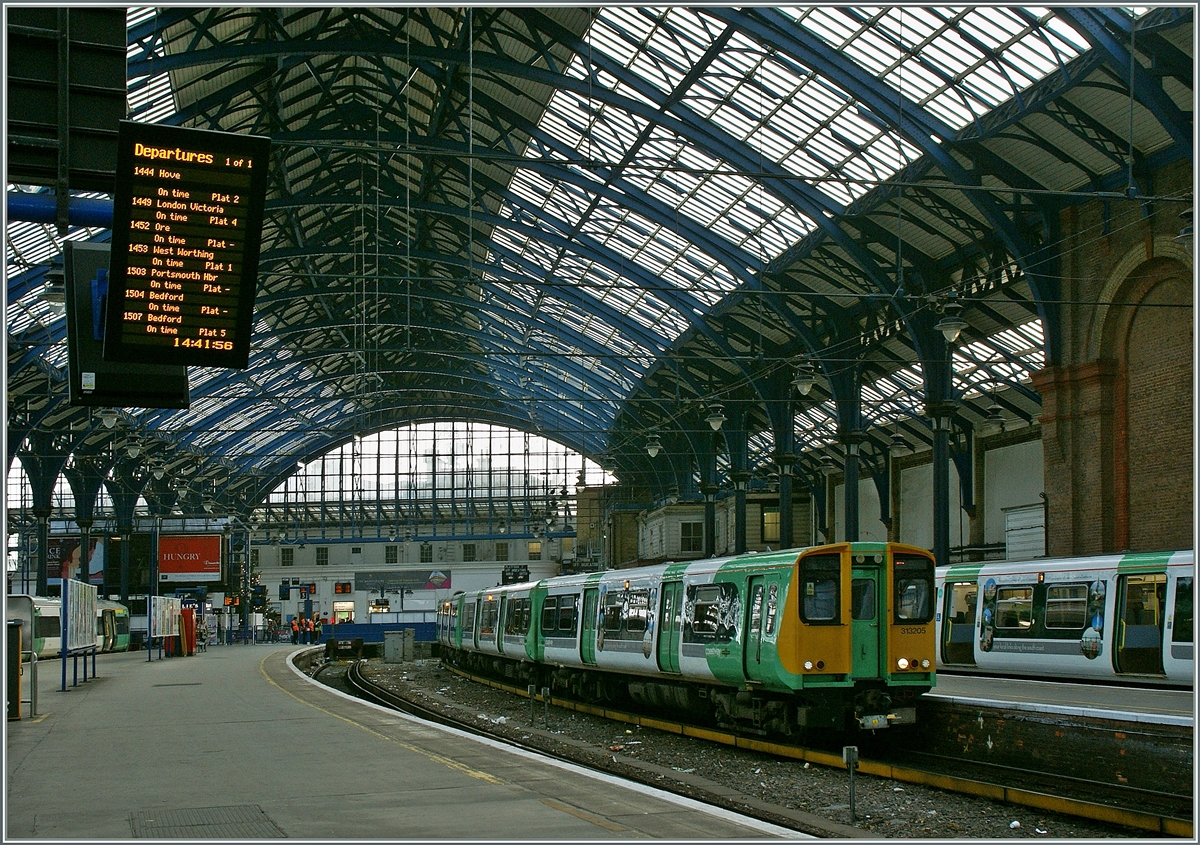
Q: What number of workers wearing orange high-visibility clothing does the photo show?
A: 3